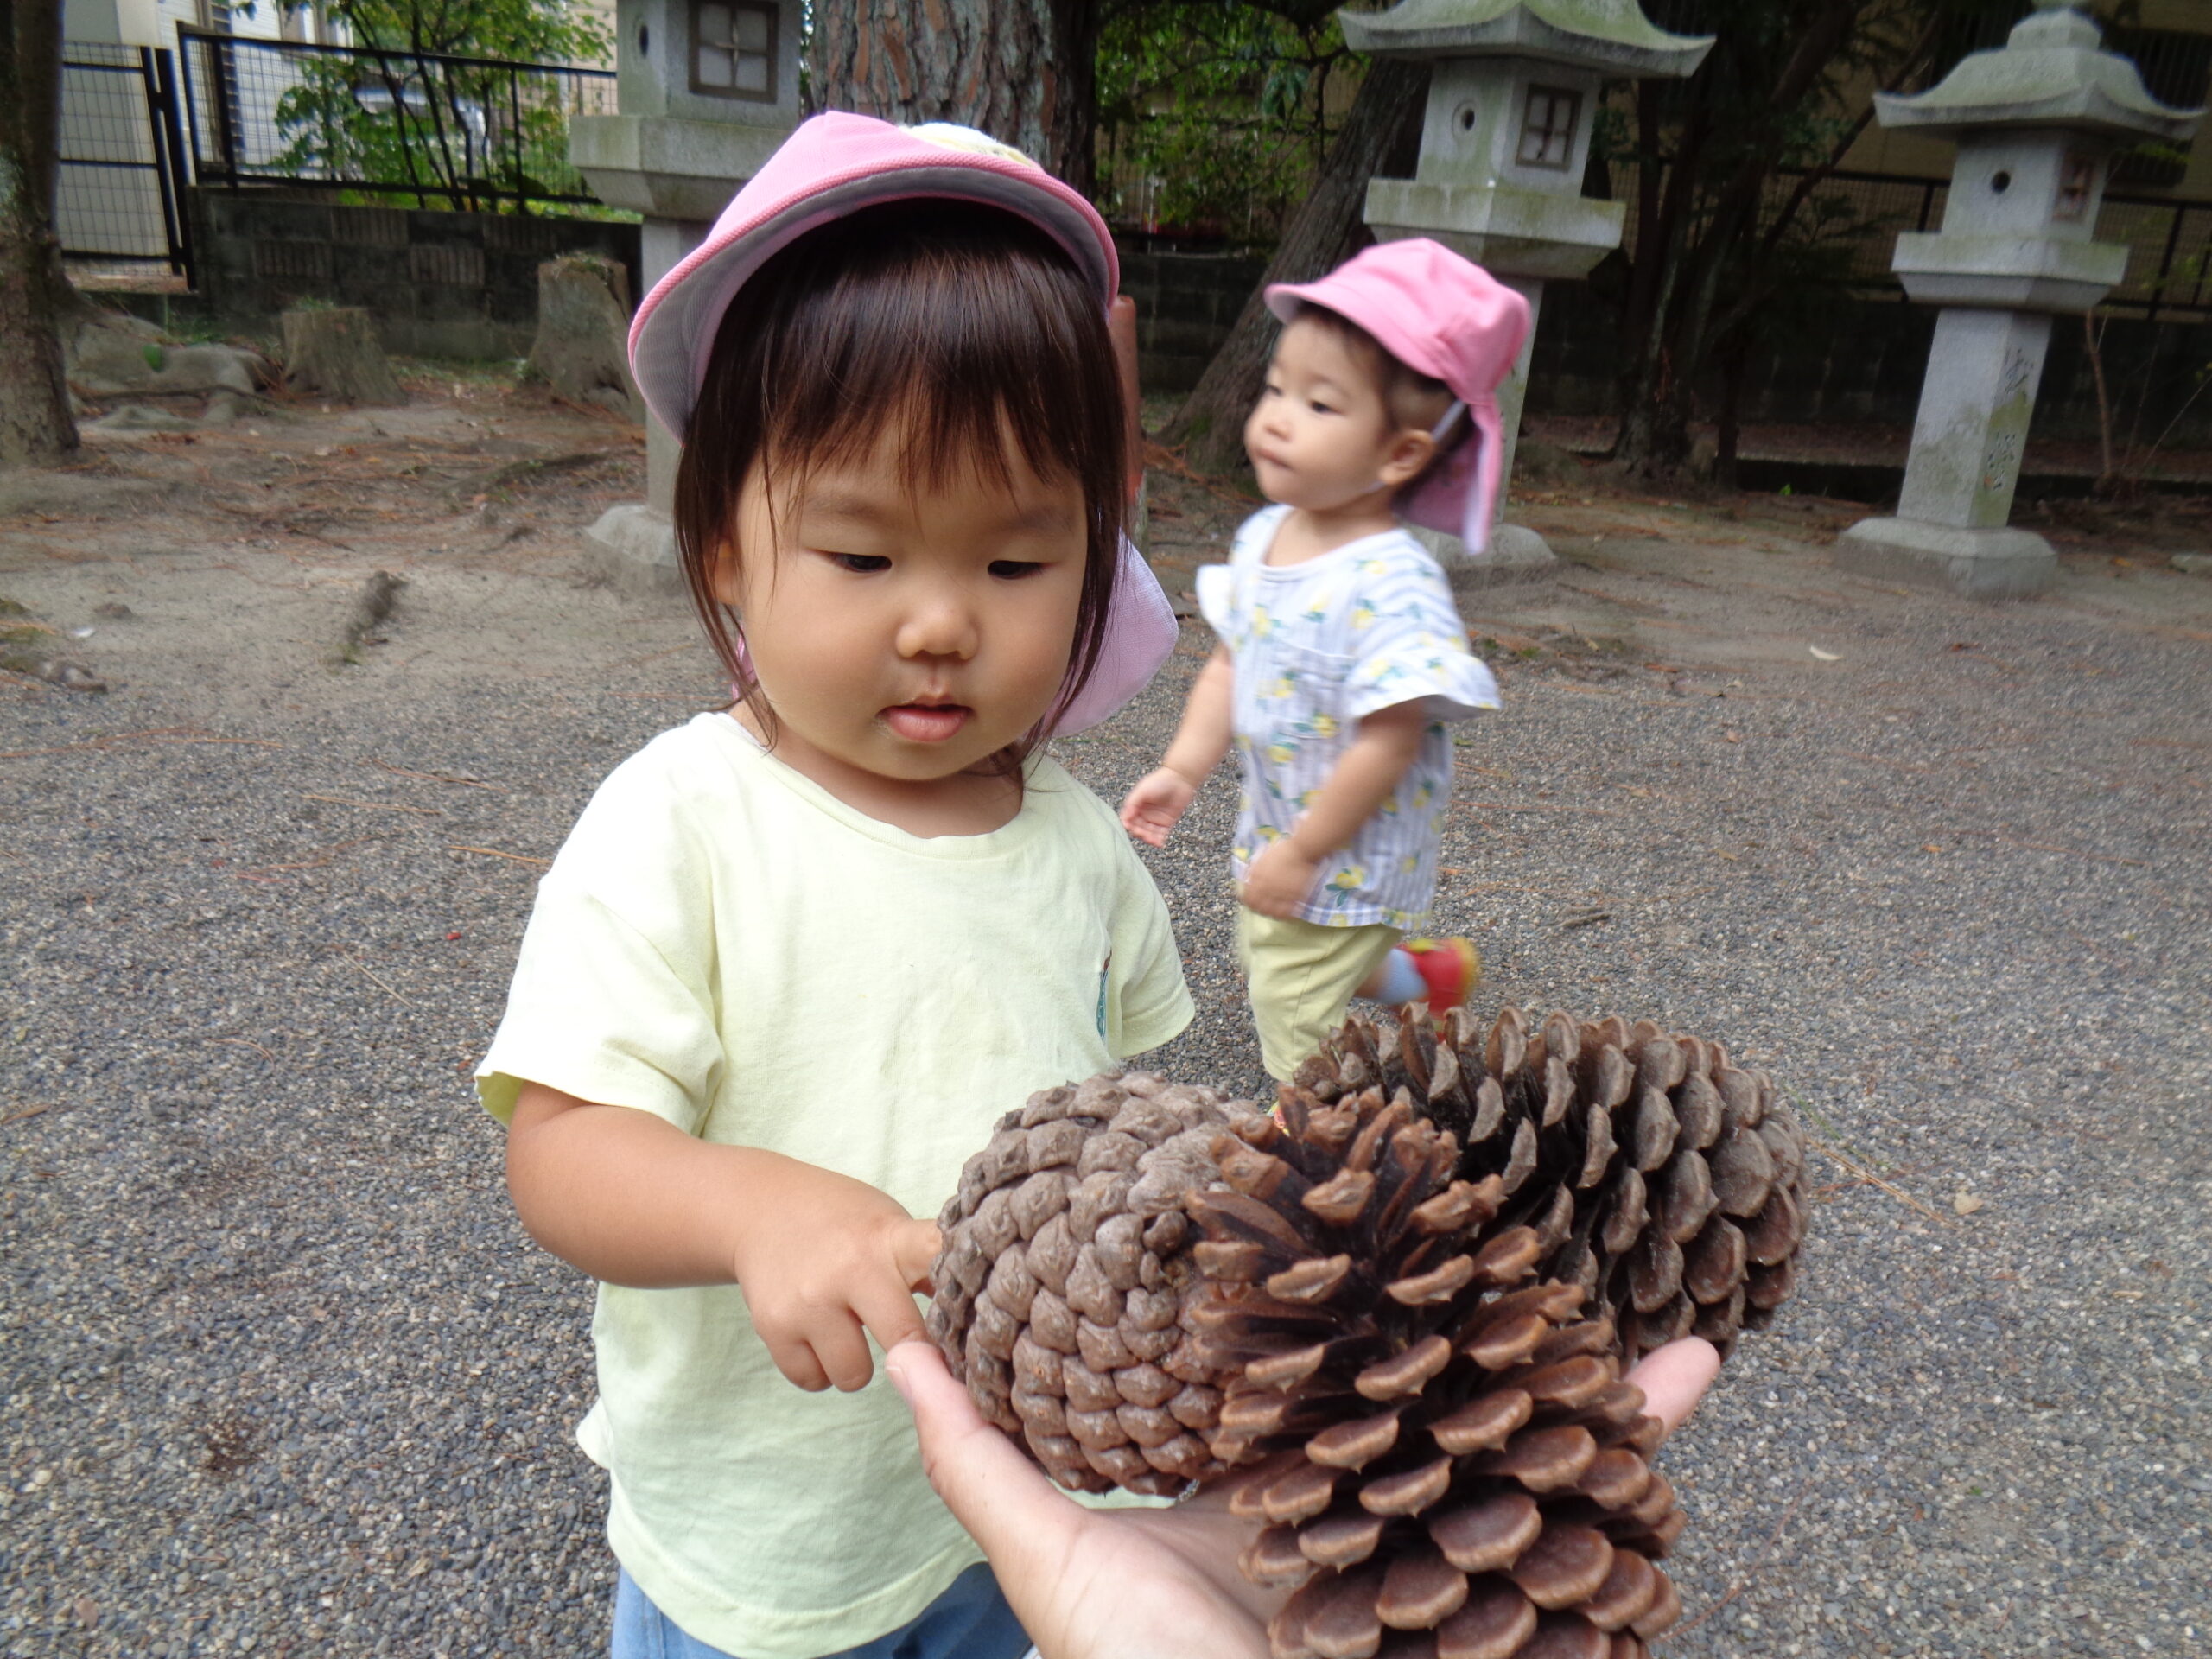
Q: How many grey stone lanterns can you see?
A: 3